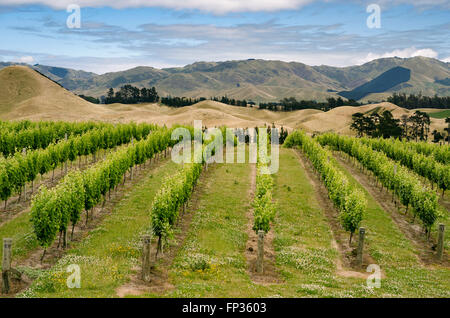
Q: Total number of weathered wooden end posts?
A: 5